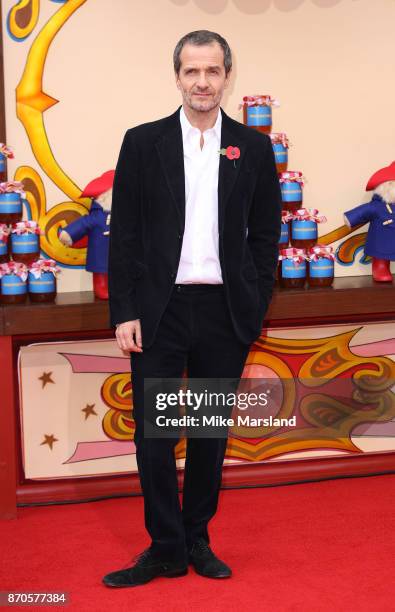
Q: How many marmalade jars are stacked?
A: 13